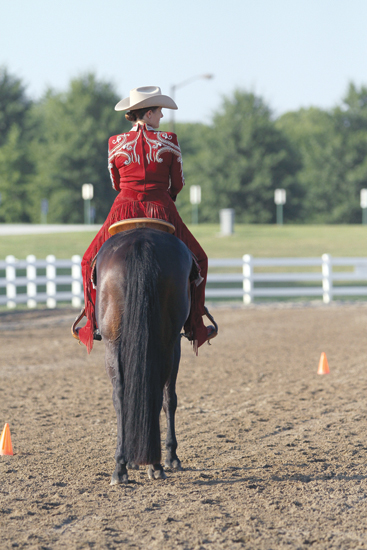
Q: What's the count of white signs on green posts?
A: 4